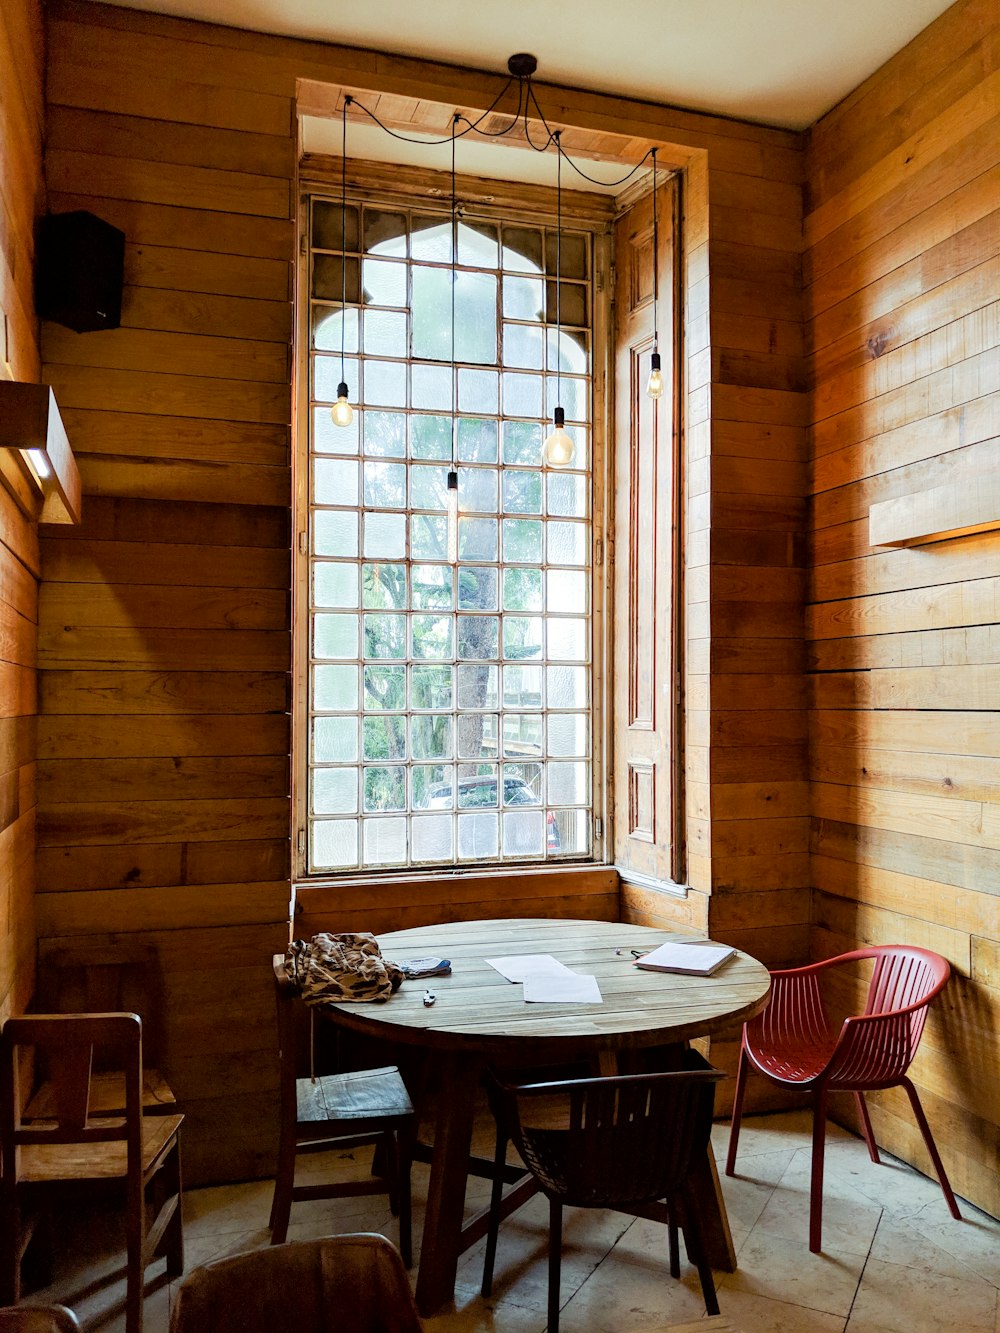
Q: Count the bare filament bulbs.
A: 4